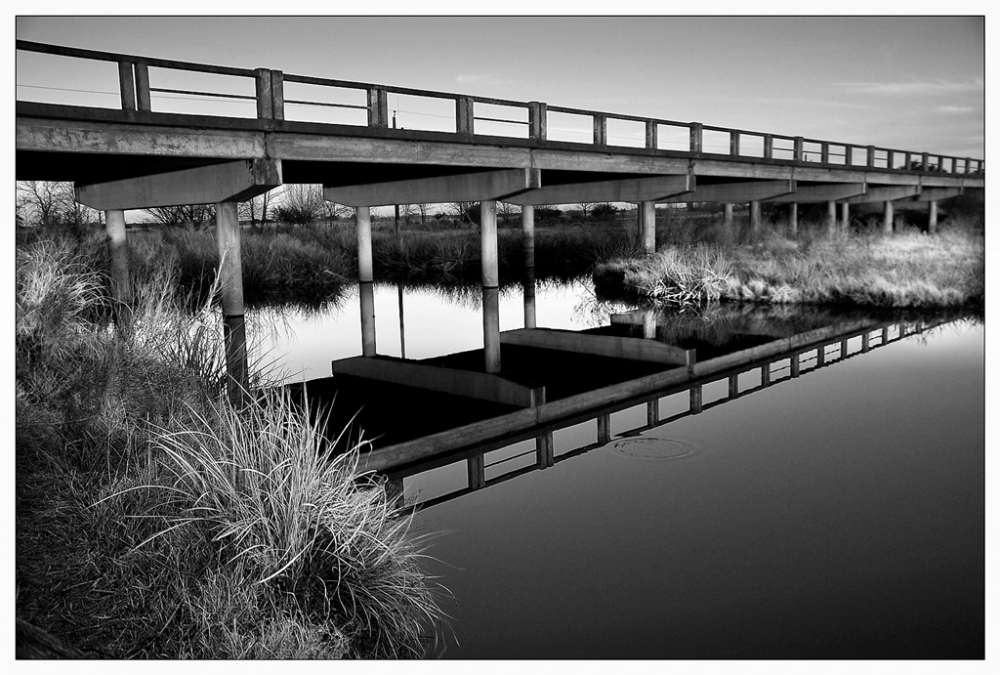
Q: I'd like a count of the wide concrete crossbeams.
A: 7